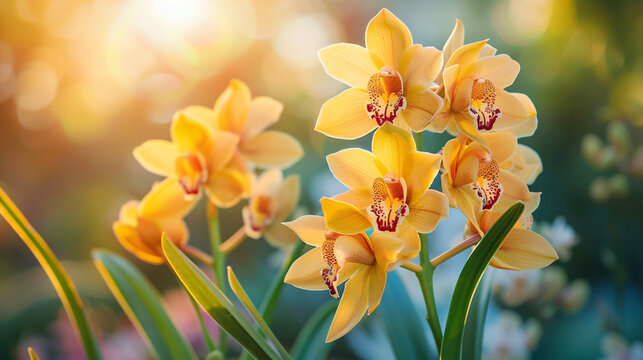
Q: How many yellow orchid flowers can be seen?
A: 10